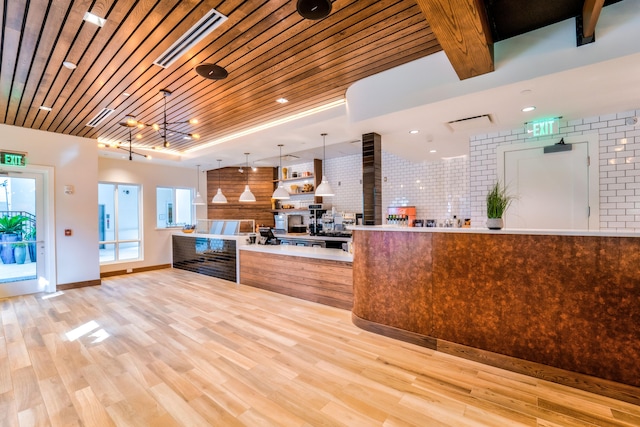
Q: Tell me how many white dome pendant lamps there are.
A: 5